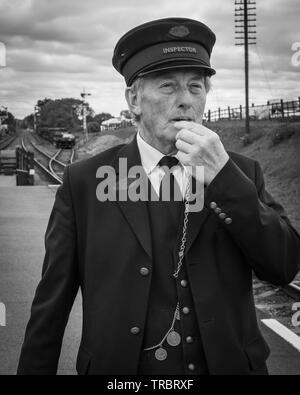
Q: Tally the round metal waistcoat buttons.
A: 4